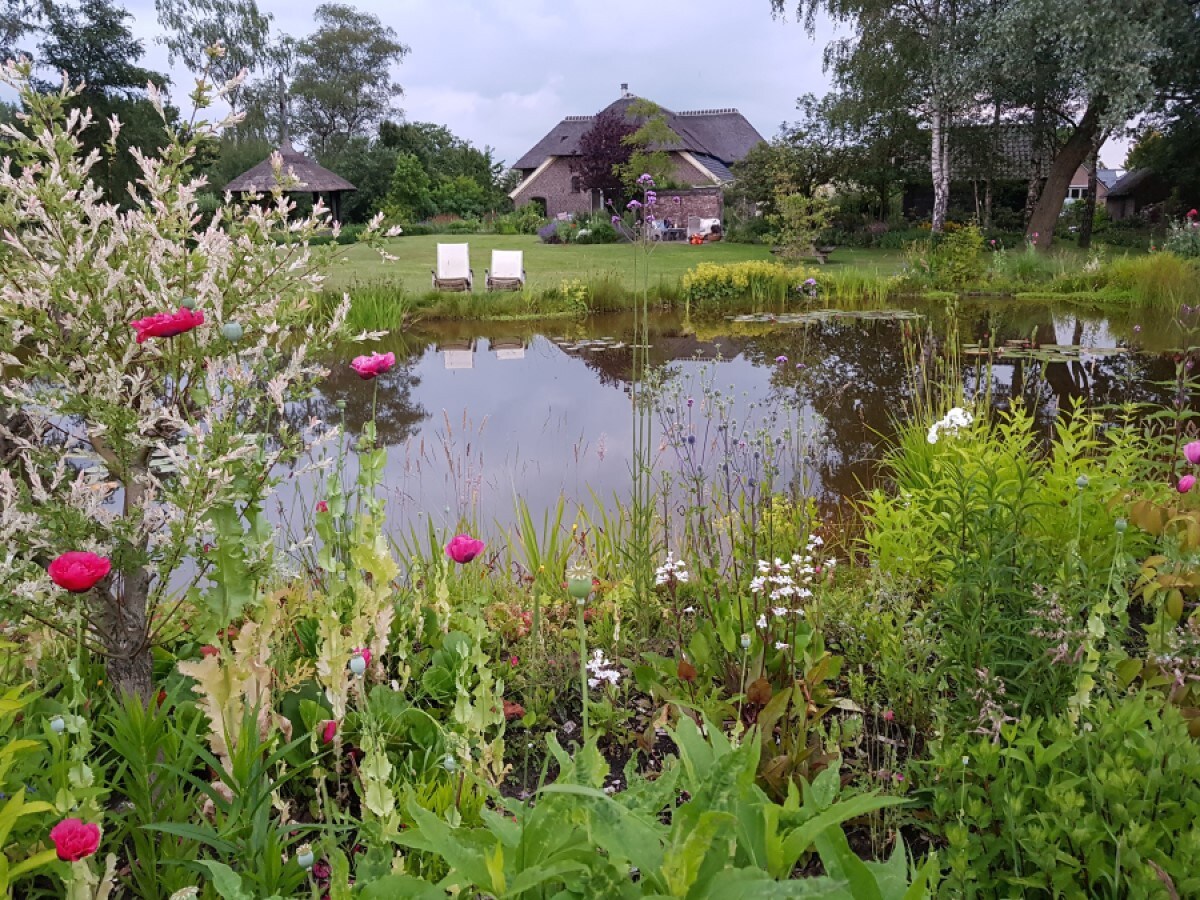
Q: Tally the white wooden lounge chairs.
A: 2